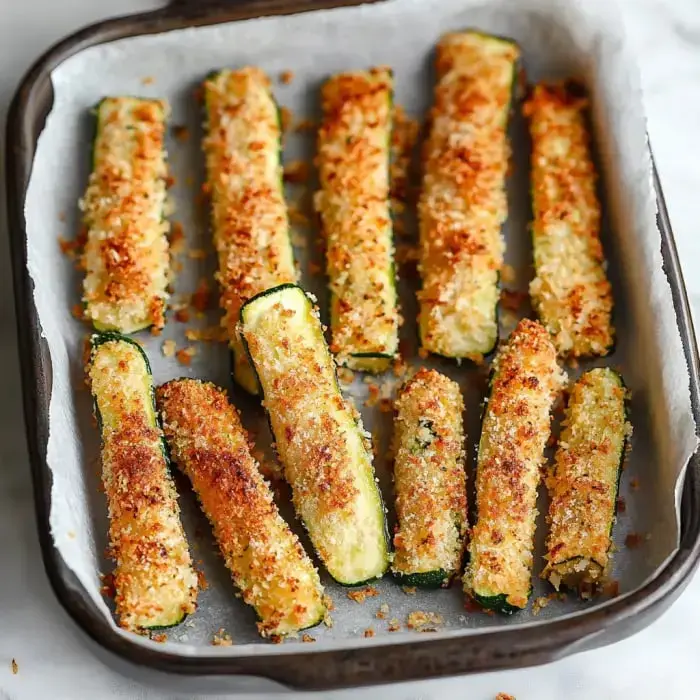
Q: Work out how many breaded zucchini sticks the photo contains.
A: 11